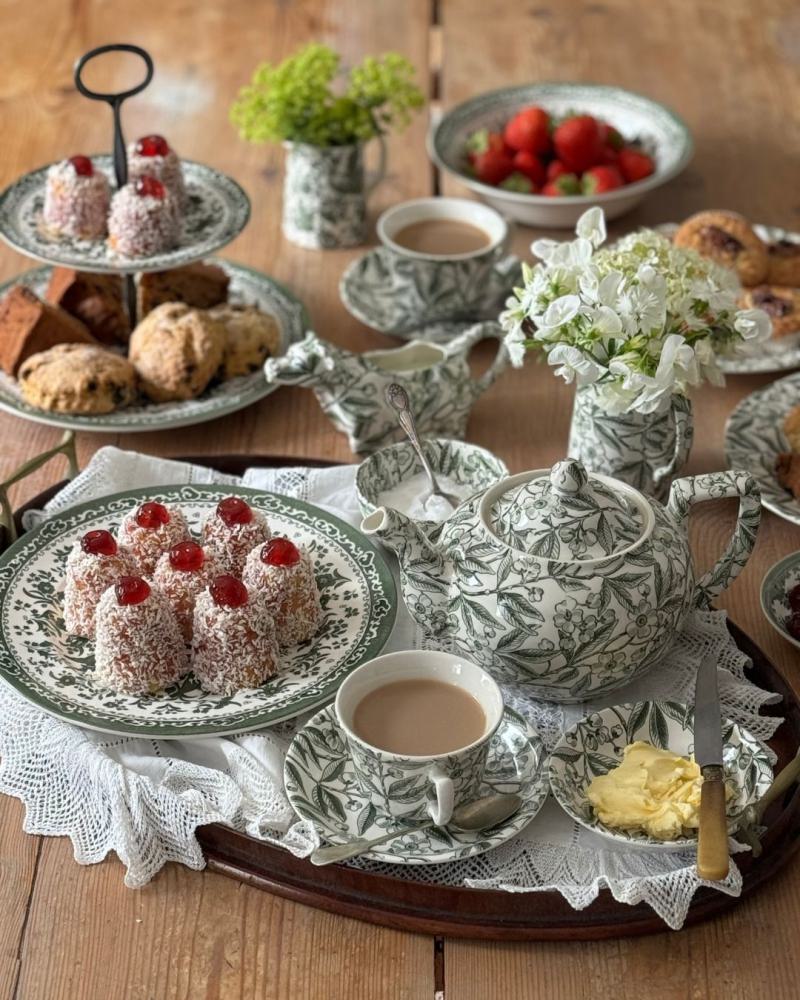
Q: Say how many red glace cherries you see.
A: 10